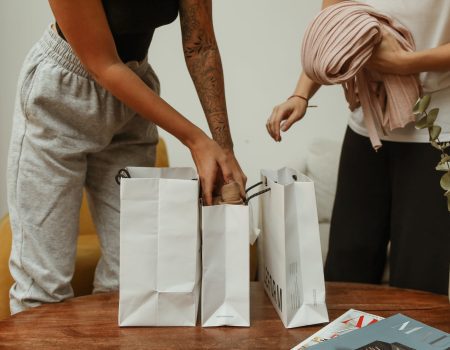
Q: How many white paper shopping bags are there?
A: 3